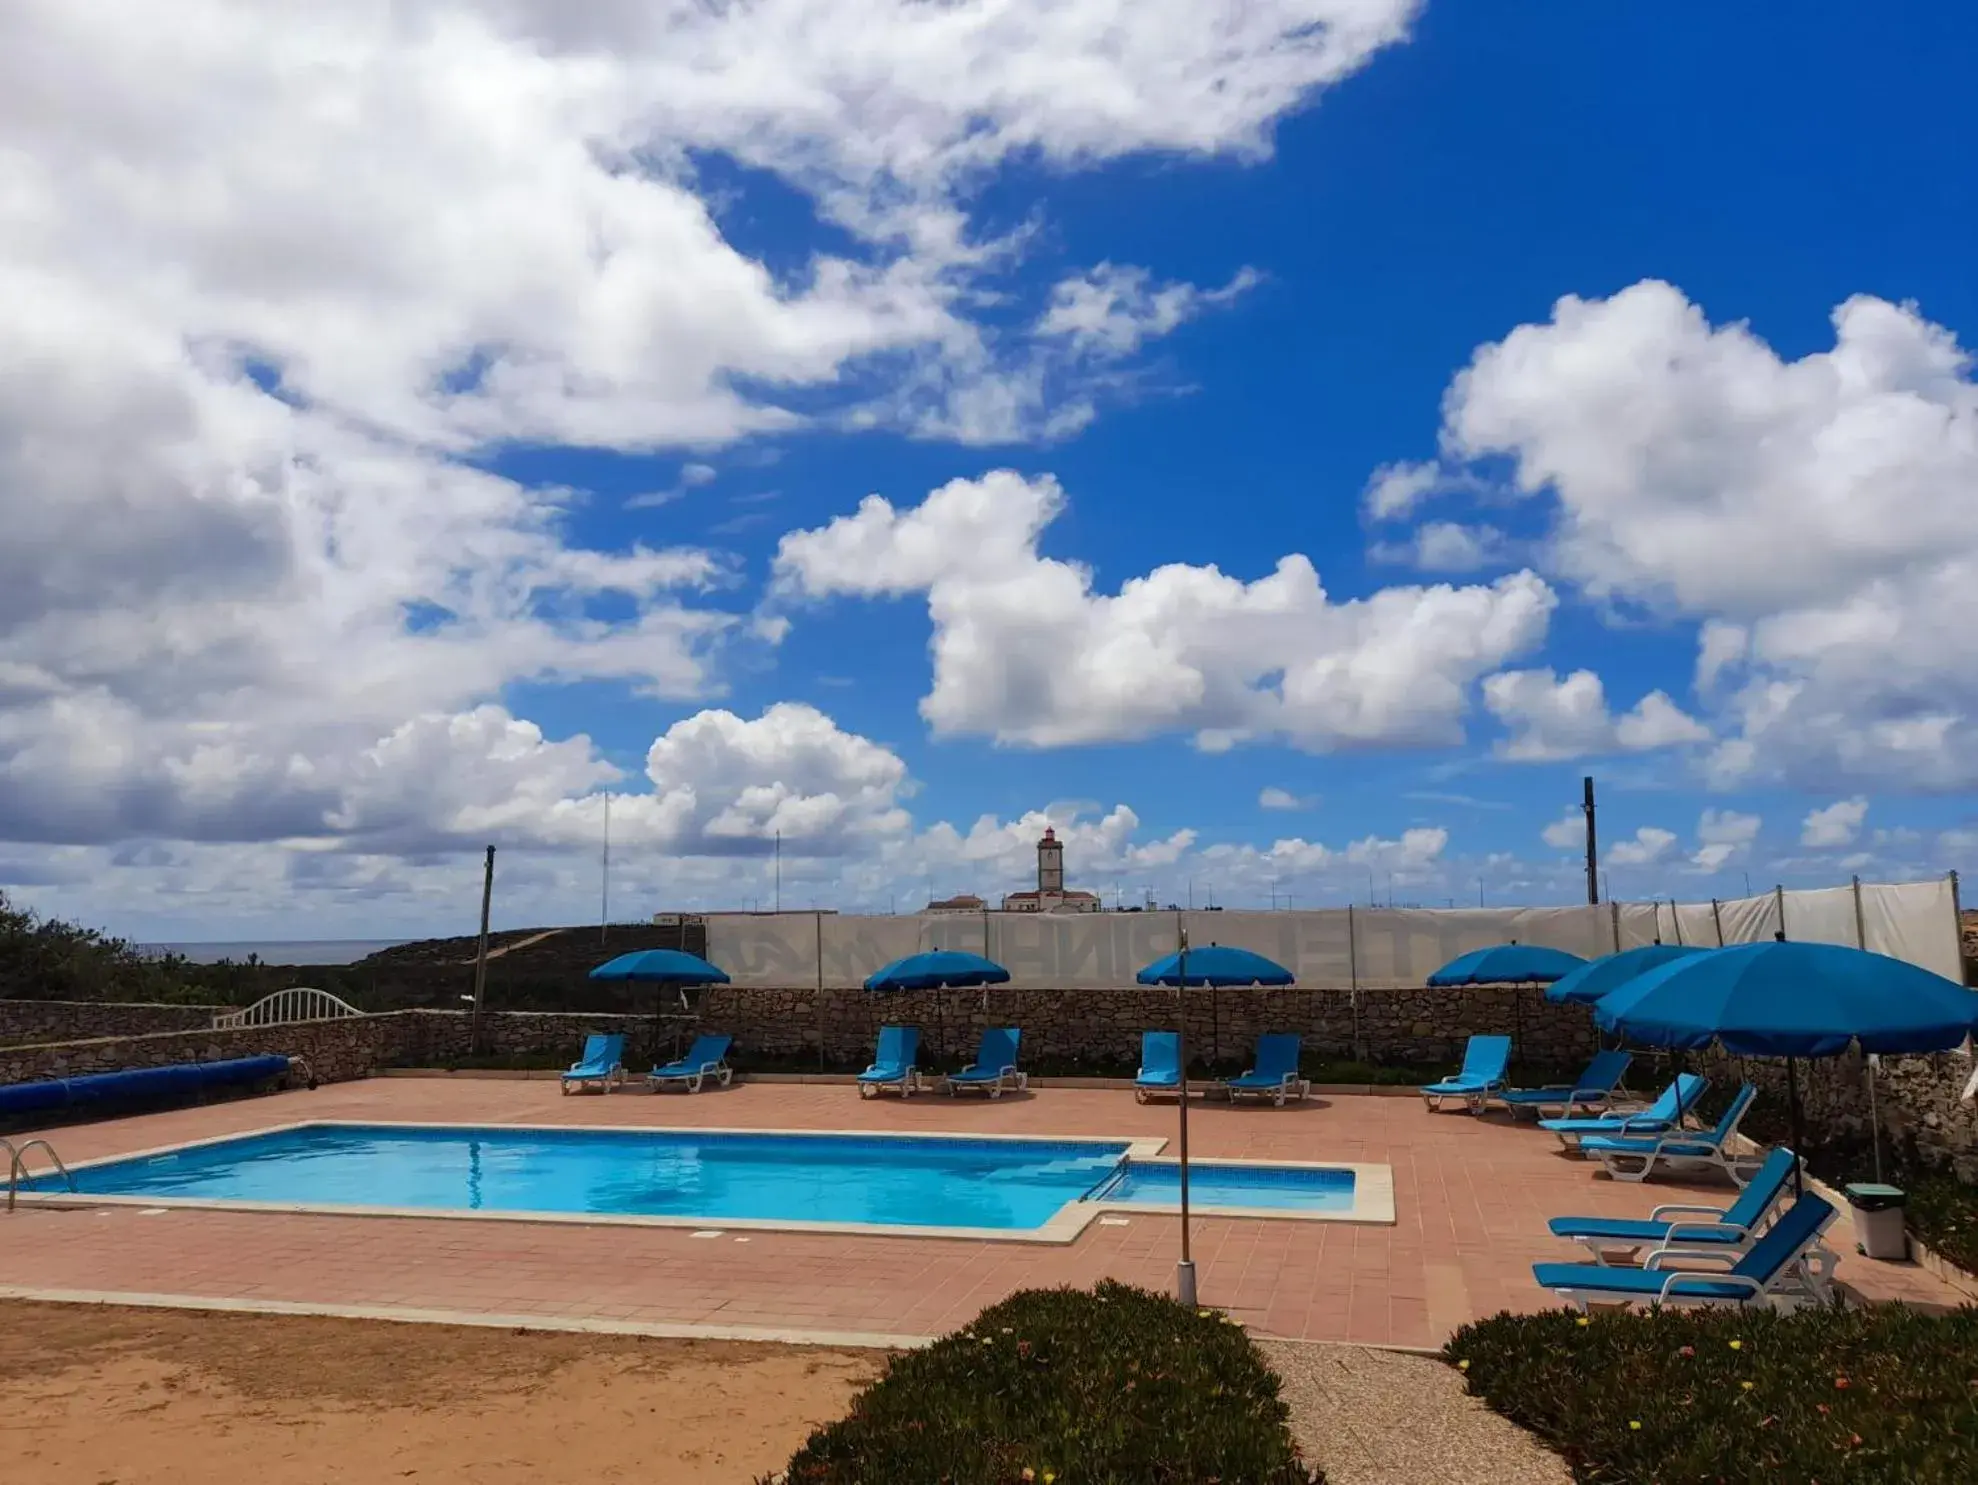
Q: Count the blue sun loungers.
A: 12